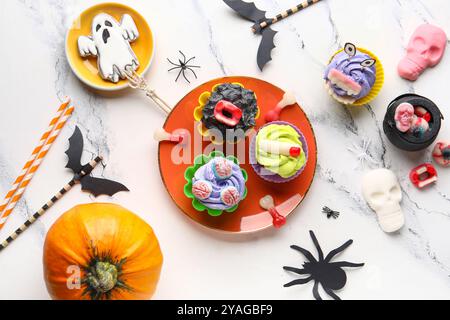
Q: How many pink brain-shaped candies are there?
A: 3